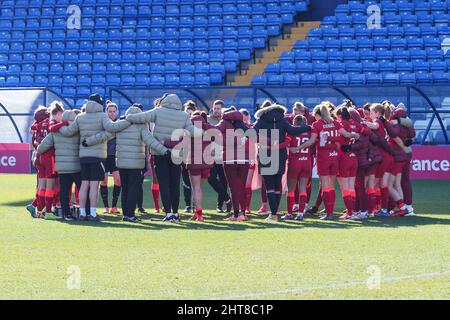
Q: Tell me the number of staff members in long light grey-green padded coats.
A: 4